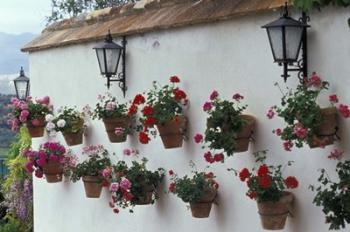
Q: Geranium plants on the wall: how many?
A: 12